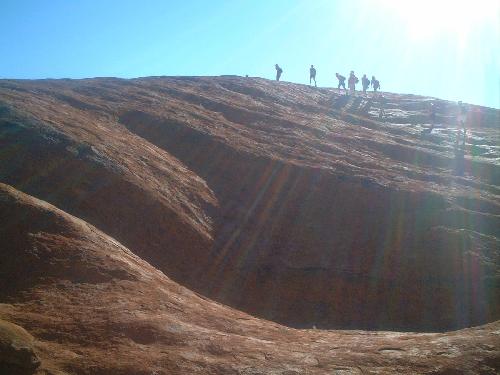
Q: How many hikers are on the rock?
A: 6